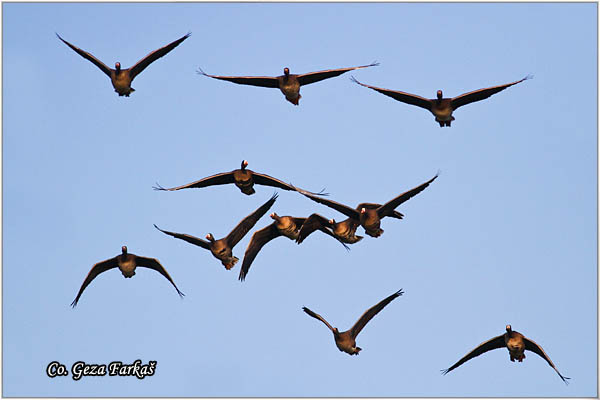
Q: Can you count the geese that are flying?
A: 11